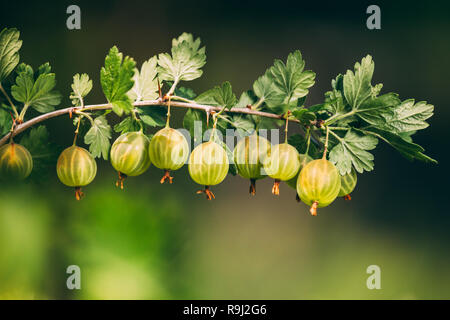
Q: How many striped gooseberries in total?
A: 10